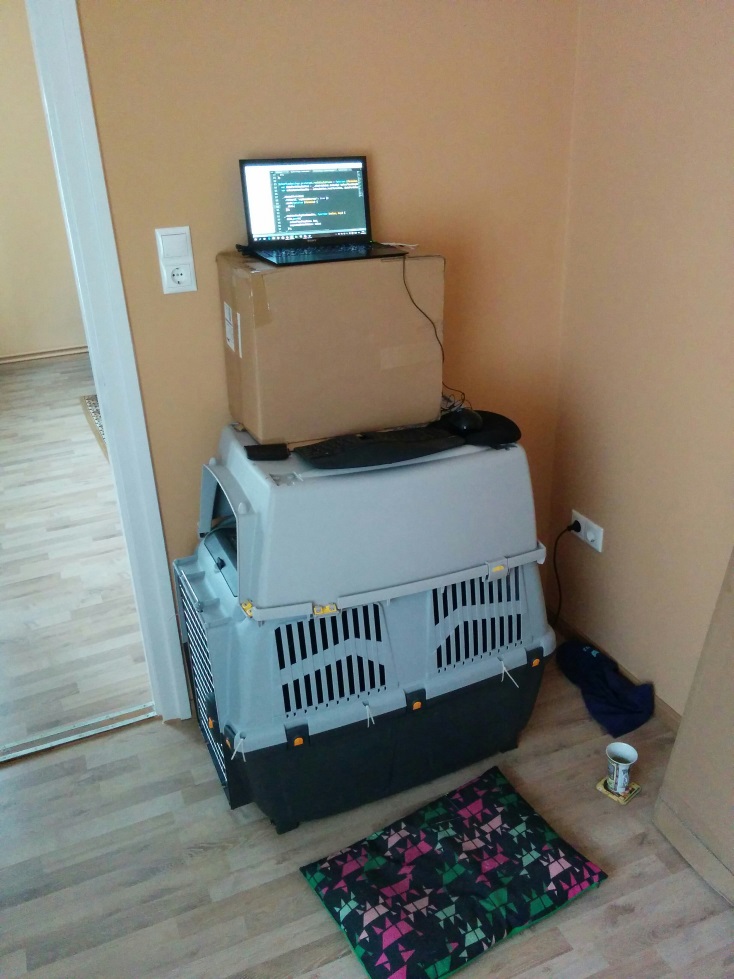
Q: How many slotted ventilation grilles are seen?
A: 2